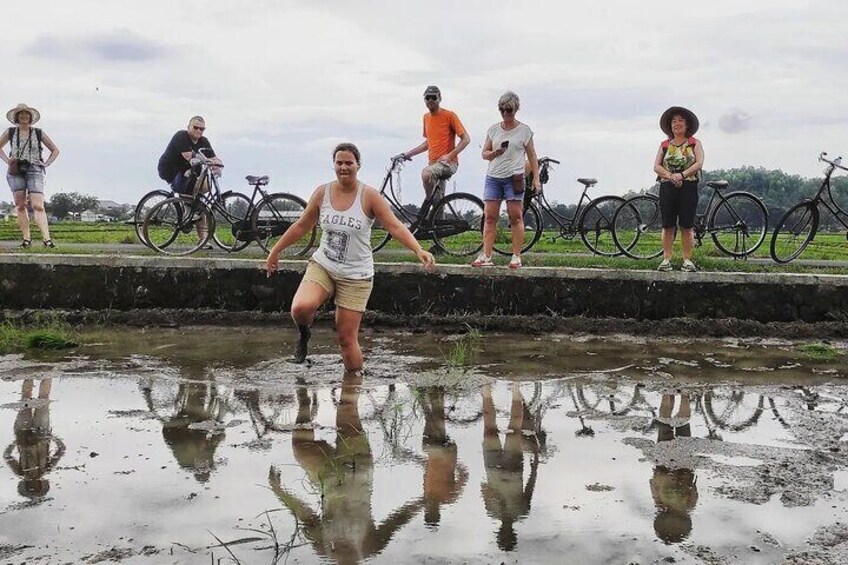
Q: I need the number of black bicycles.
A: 6